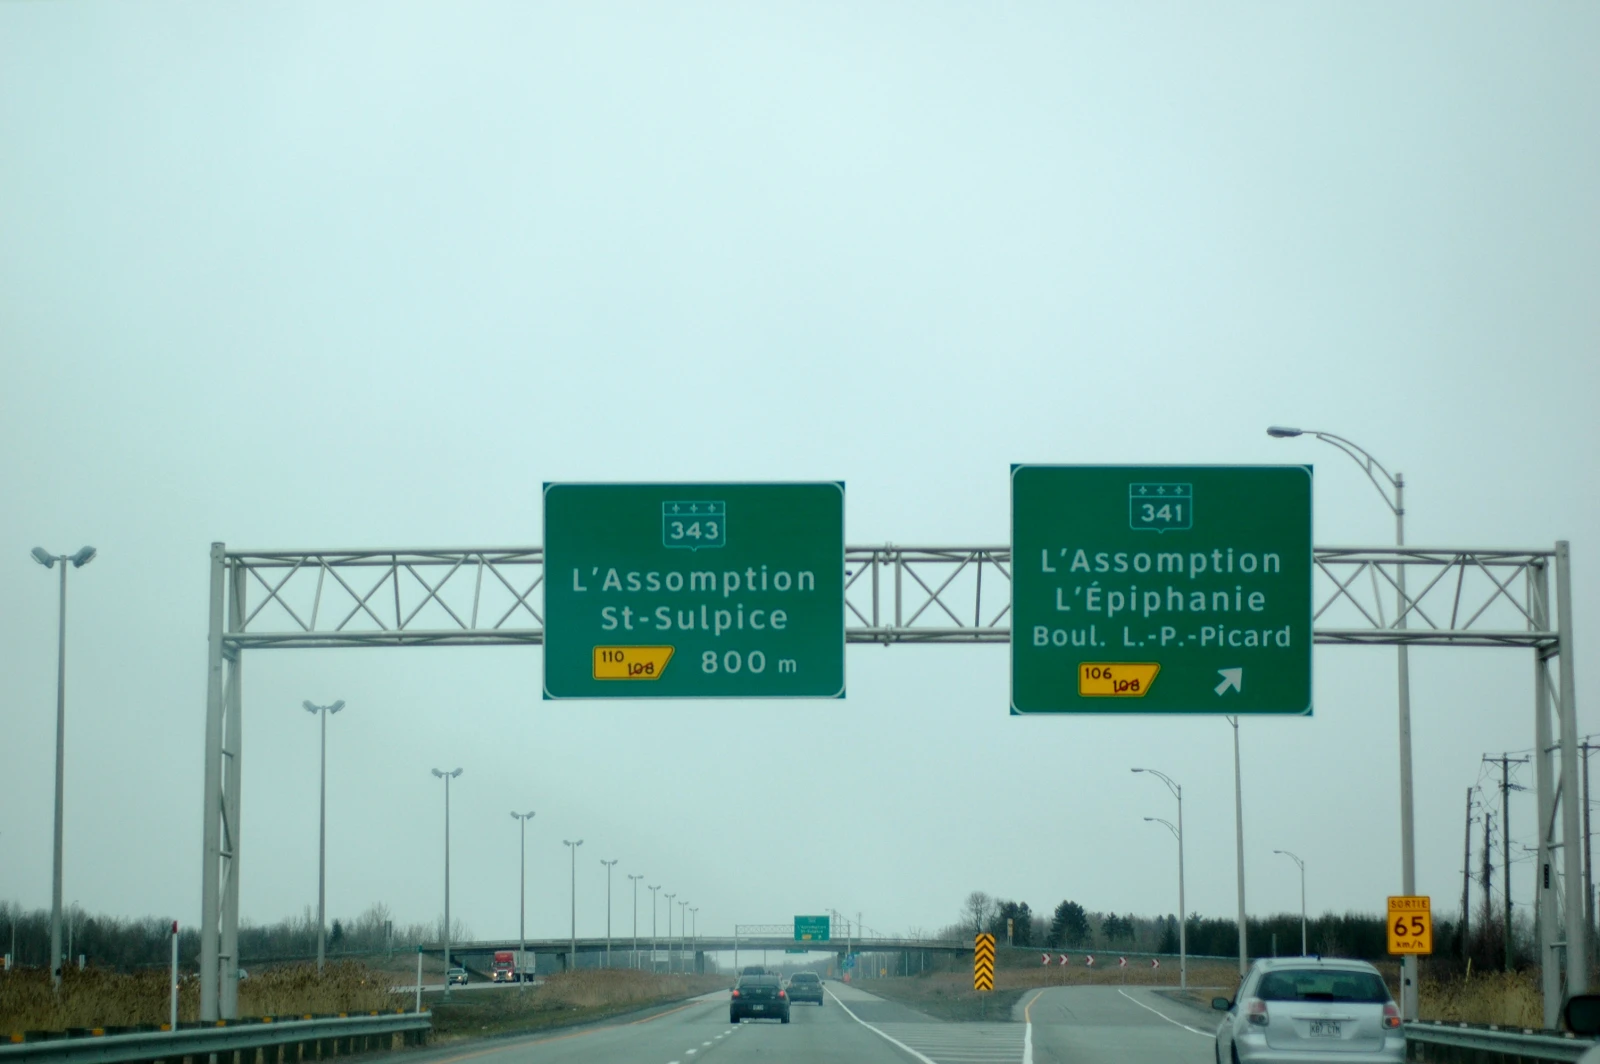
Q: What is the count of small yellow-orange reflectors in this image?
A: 10